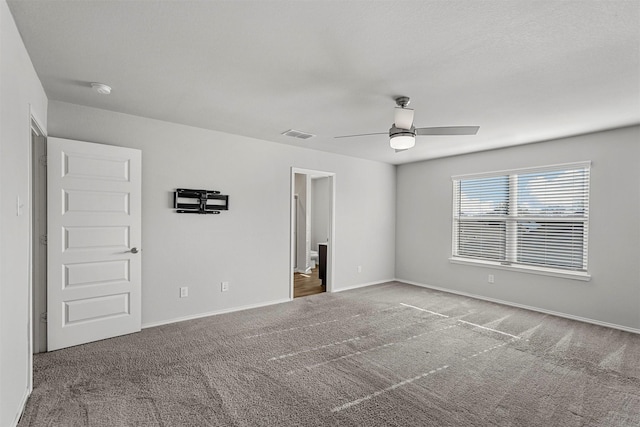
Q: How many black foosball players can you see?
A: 0